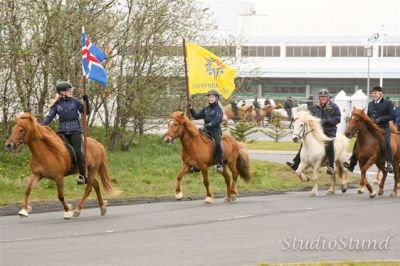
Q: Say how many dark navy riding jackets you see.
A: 4